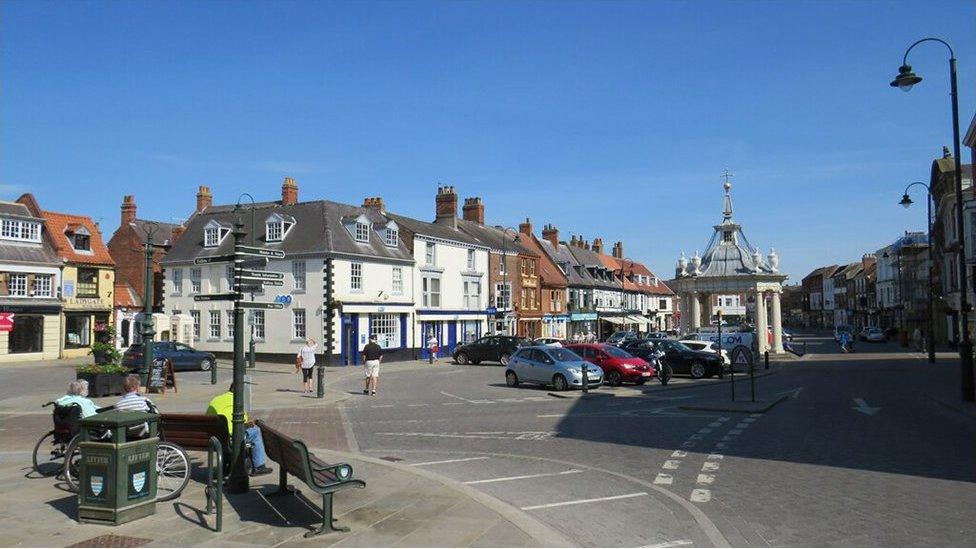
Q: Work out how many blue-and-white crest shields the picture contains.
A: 3